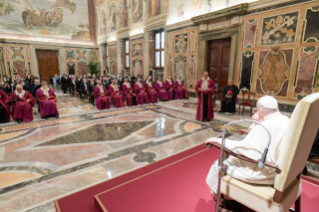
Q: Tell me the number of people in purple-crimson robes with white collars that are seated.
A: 11